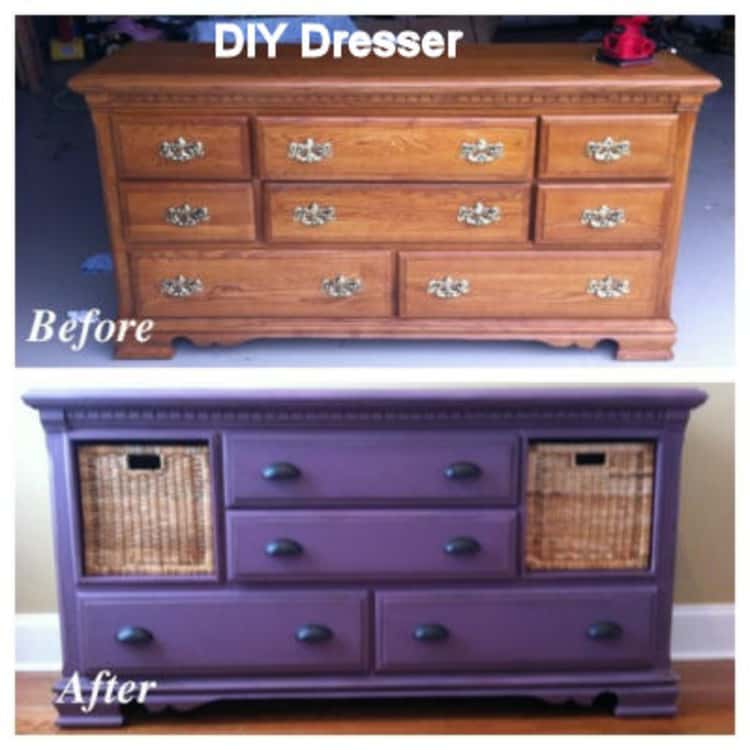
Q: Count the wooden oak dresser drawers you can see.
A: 8